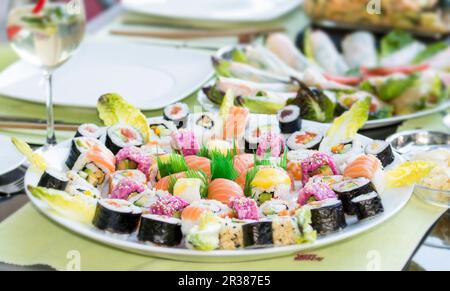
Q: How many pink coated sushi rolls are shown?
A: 8